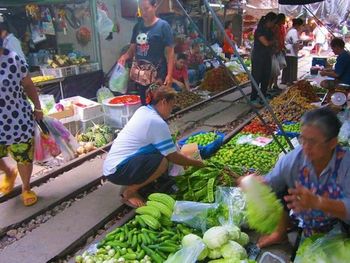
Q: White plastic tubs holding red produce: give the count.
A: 1